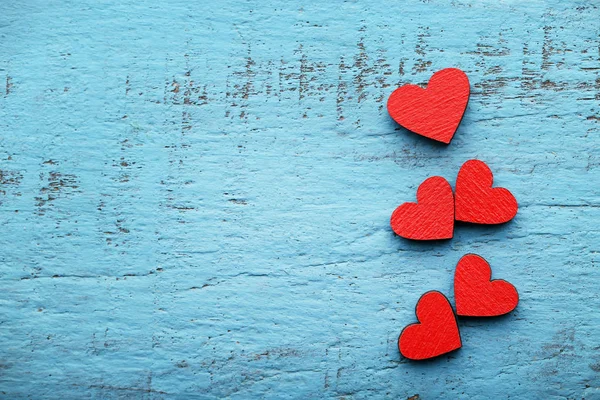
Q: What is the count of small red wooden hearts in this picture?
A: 5